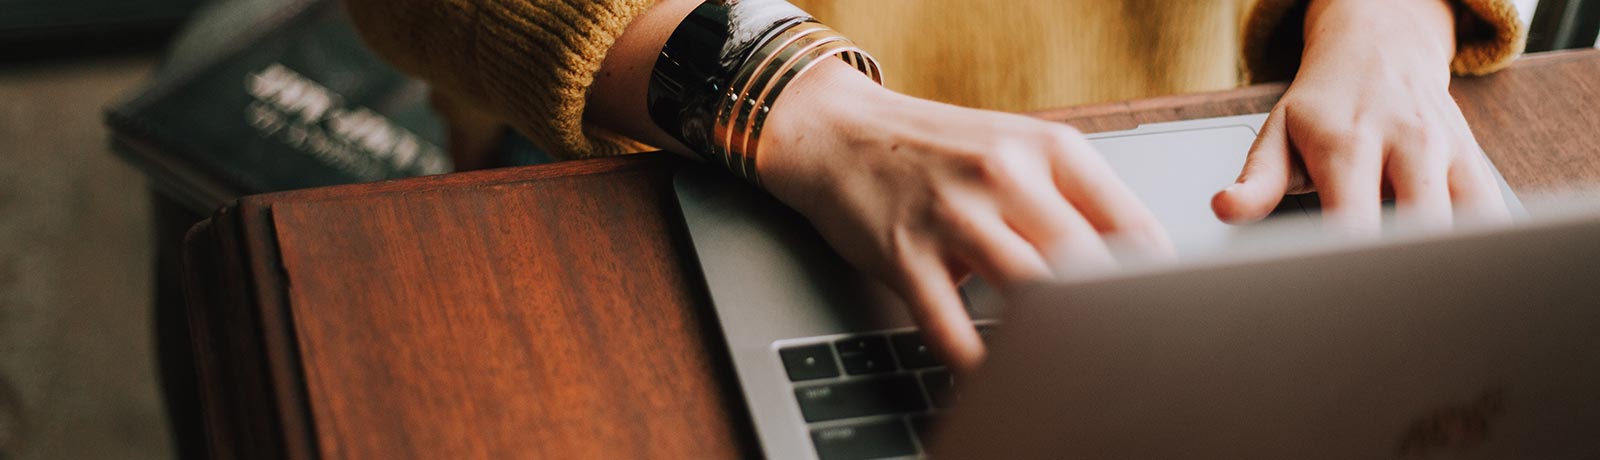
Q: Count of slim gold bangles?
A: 3